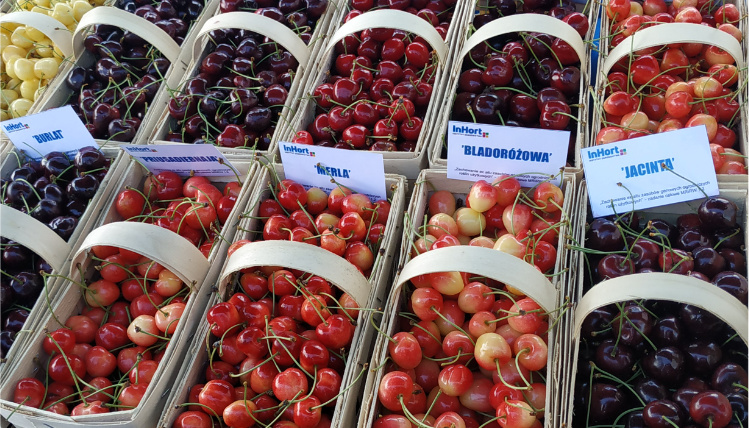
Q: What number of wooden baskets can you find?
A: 11